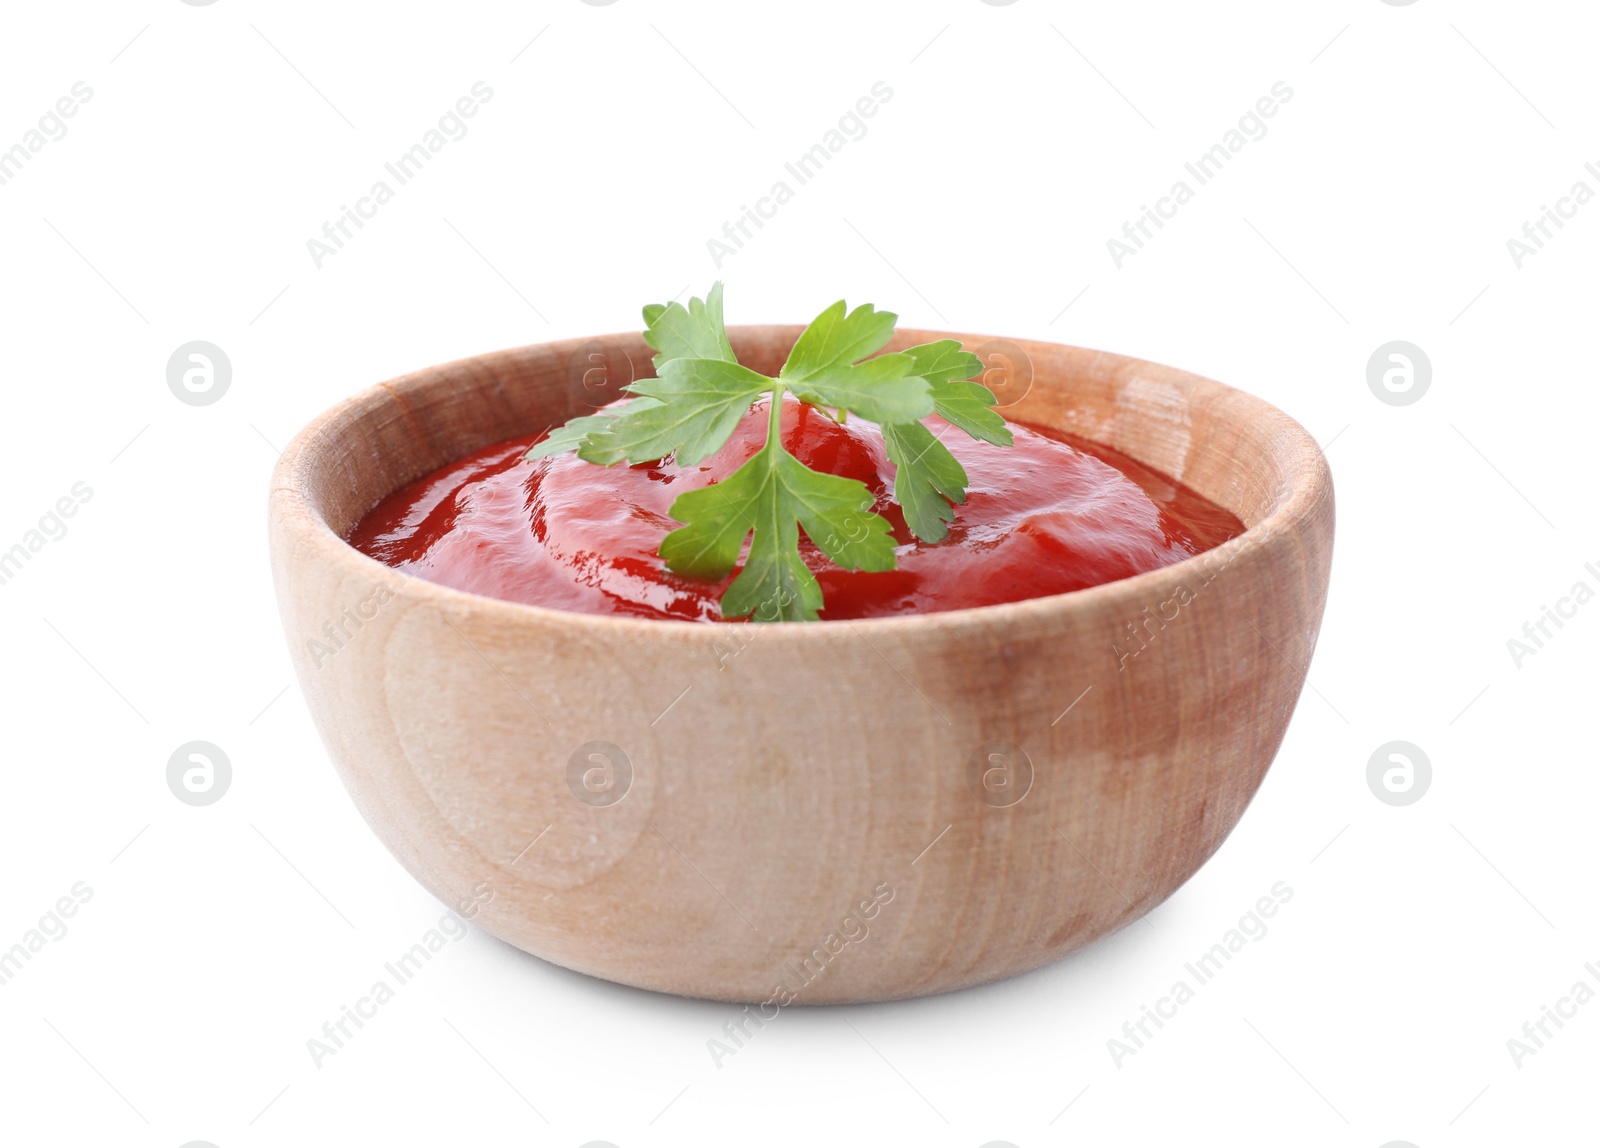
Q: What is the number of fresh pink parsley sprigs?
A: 0